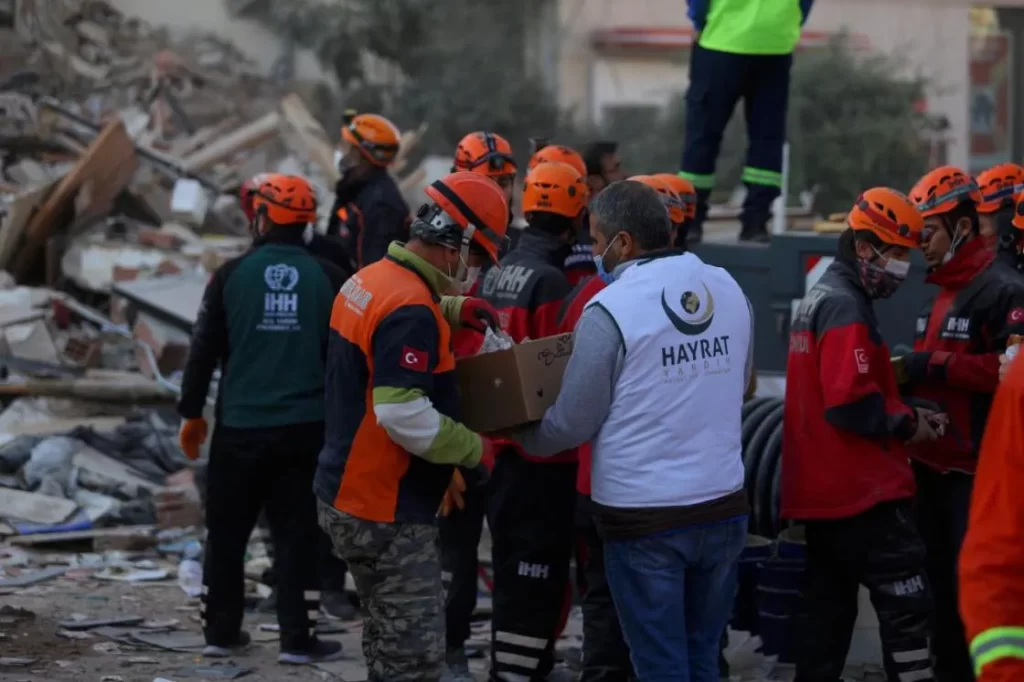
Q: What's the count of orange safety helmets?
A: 12